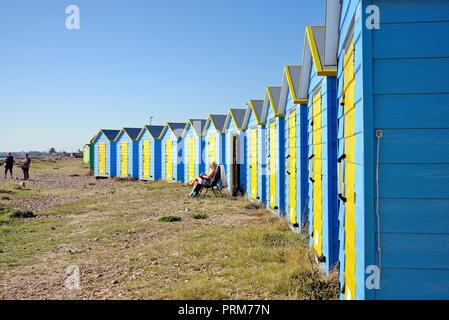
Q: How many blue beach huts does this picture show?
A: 12